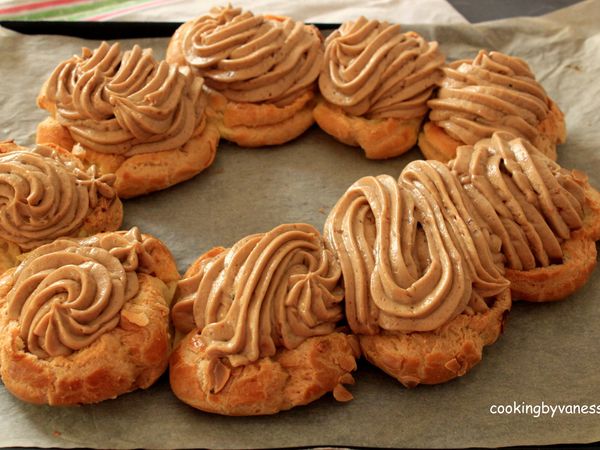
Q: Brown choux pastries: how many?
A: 9